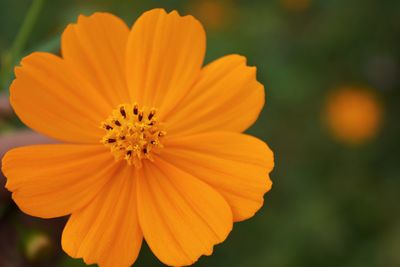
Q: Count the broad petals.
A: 8